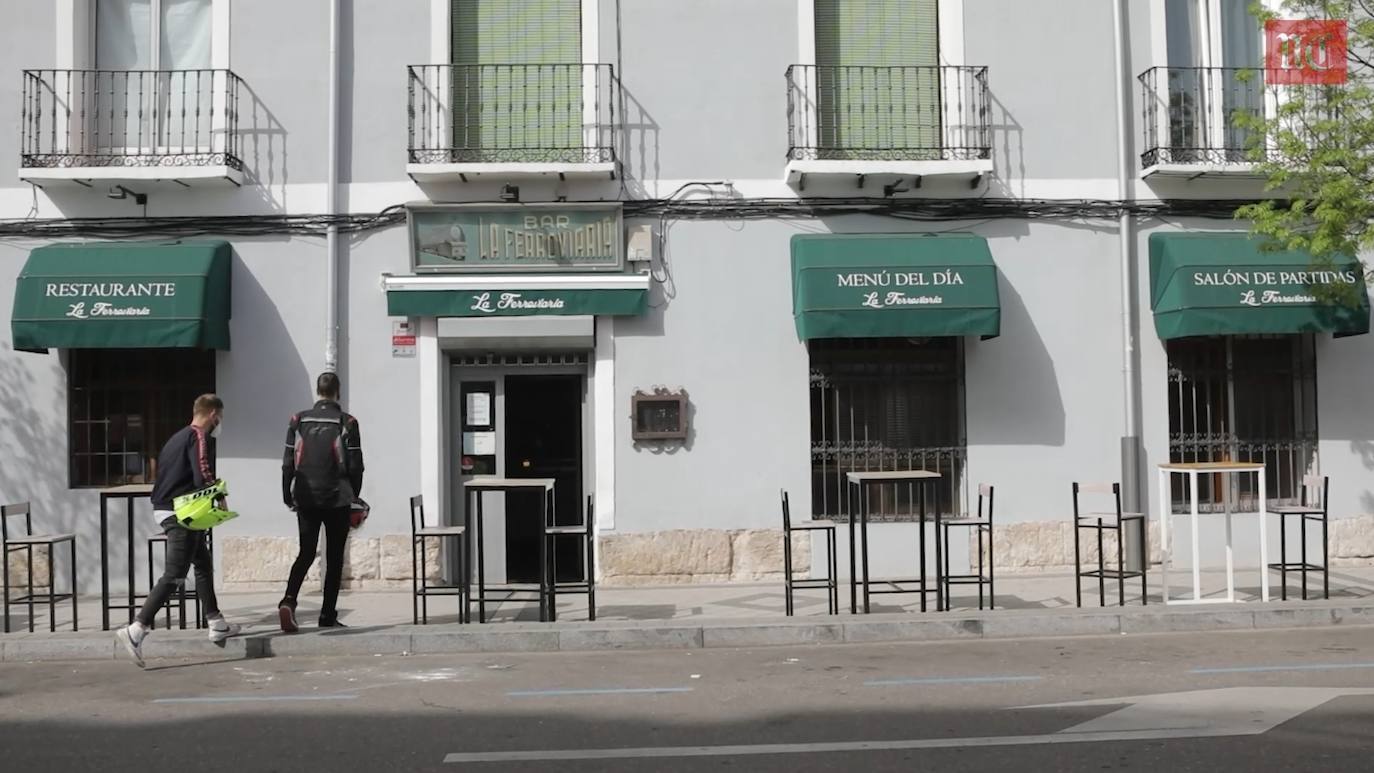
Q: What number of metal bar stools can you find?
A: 8